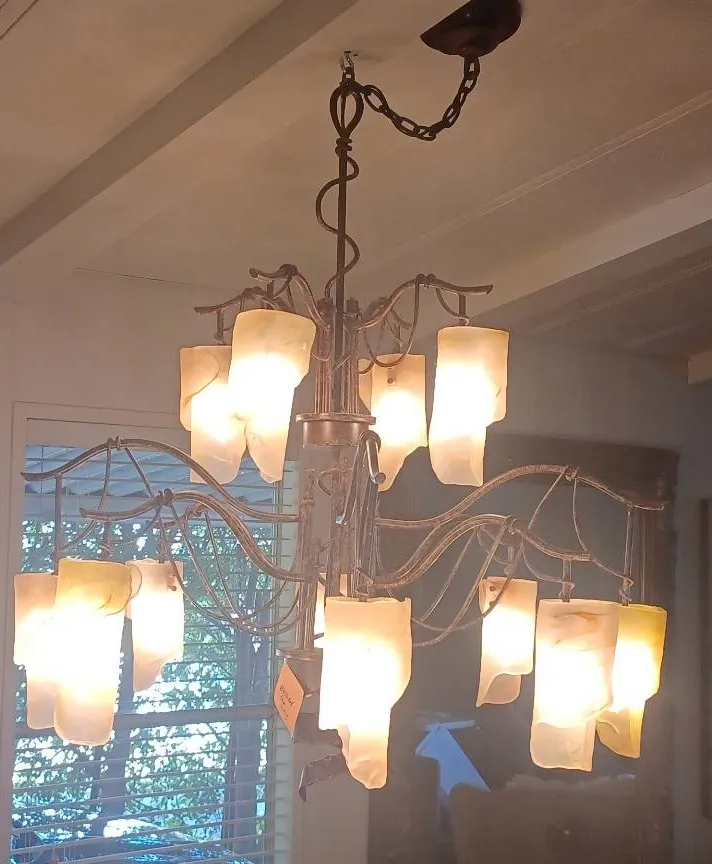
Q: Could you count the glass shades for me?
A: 12